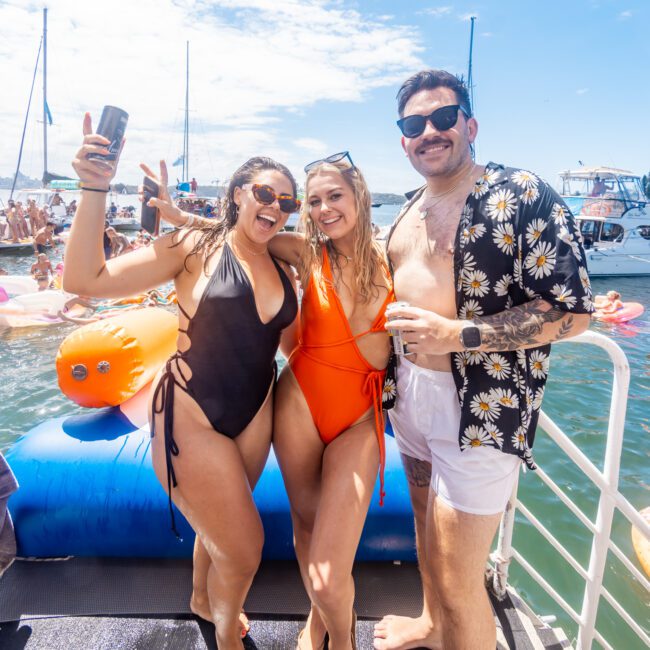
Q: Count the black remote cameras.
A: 0